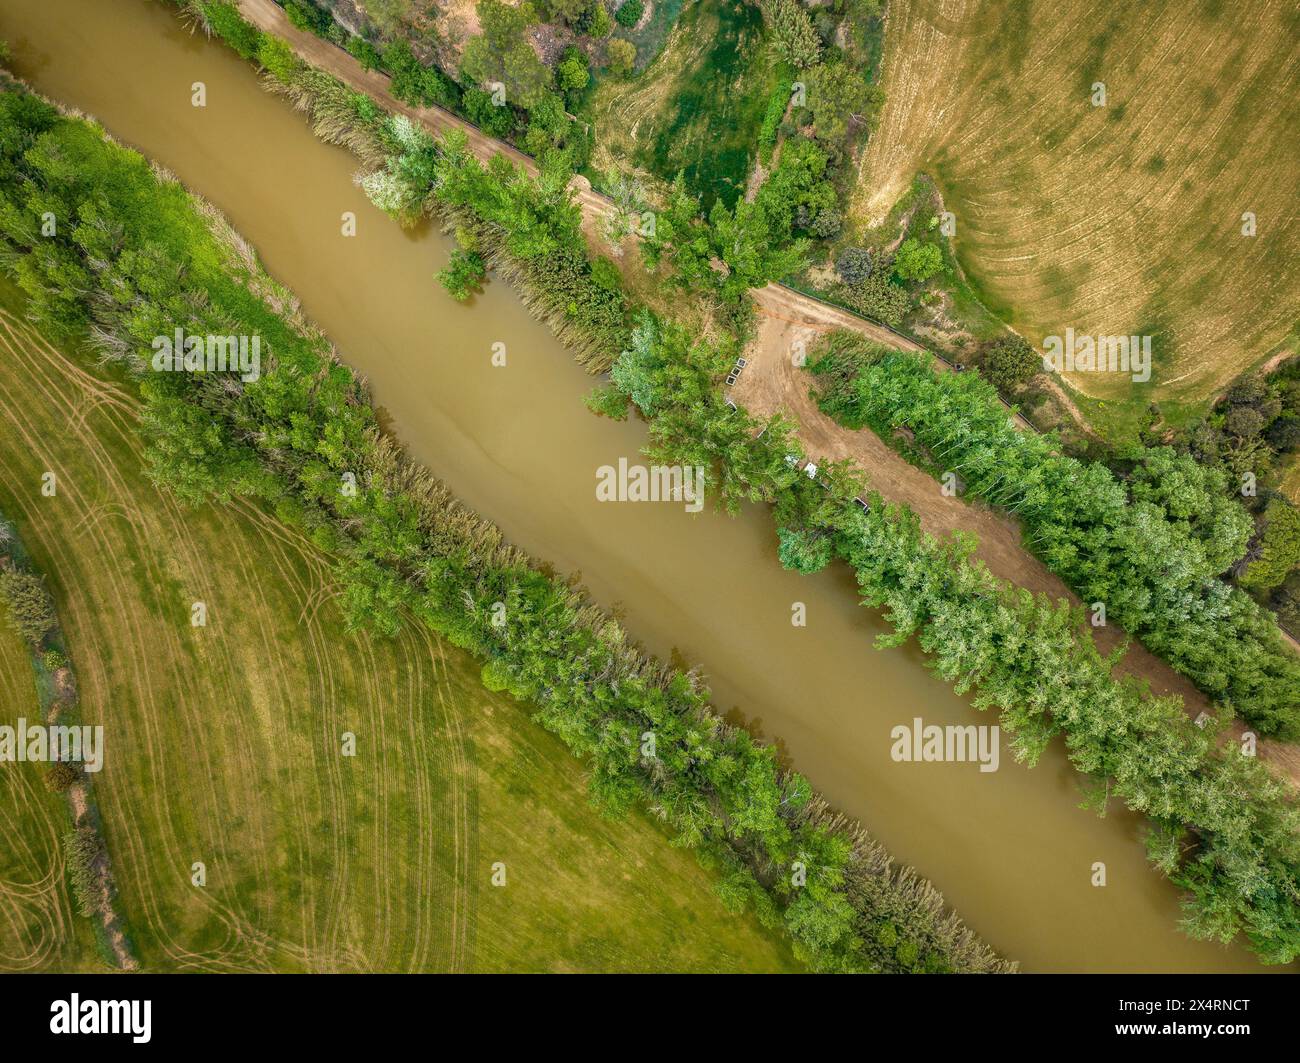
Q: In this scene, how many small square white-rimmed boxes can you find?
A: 3